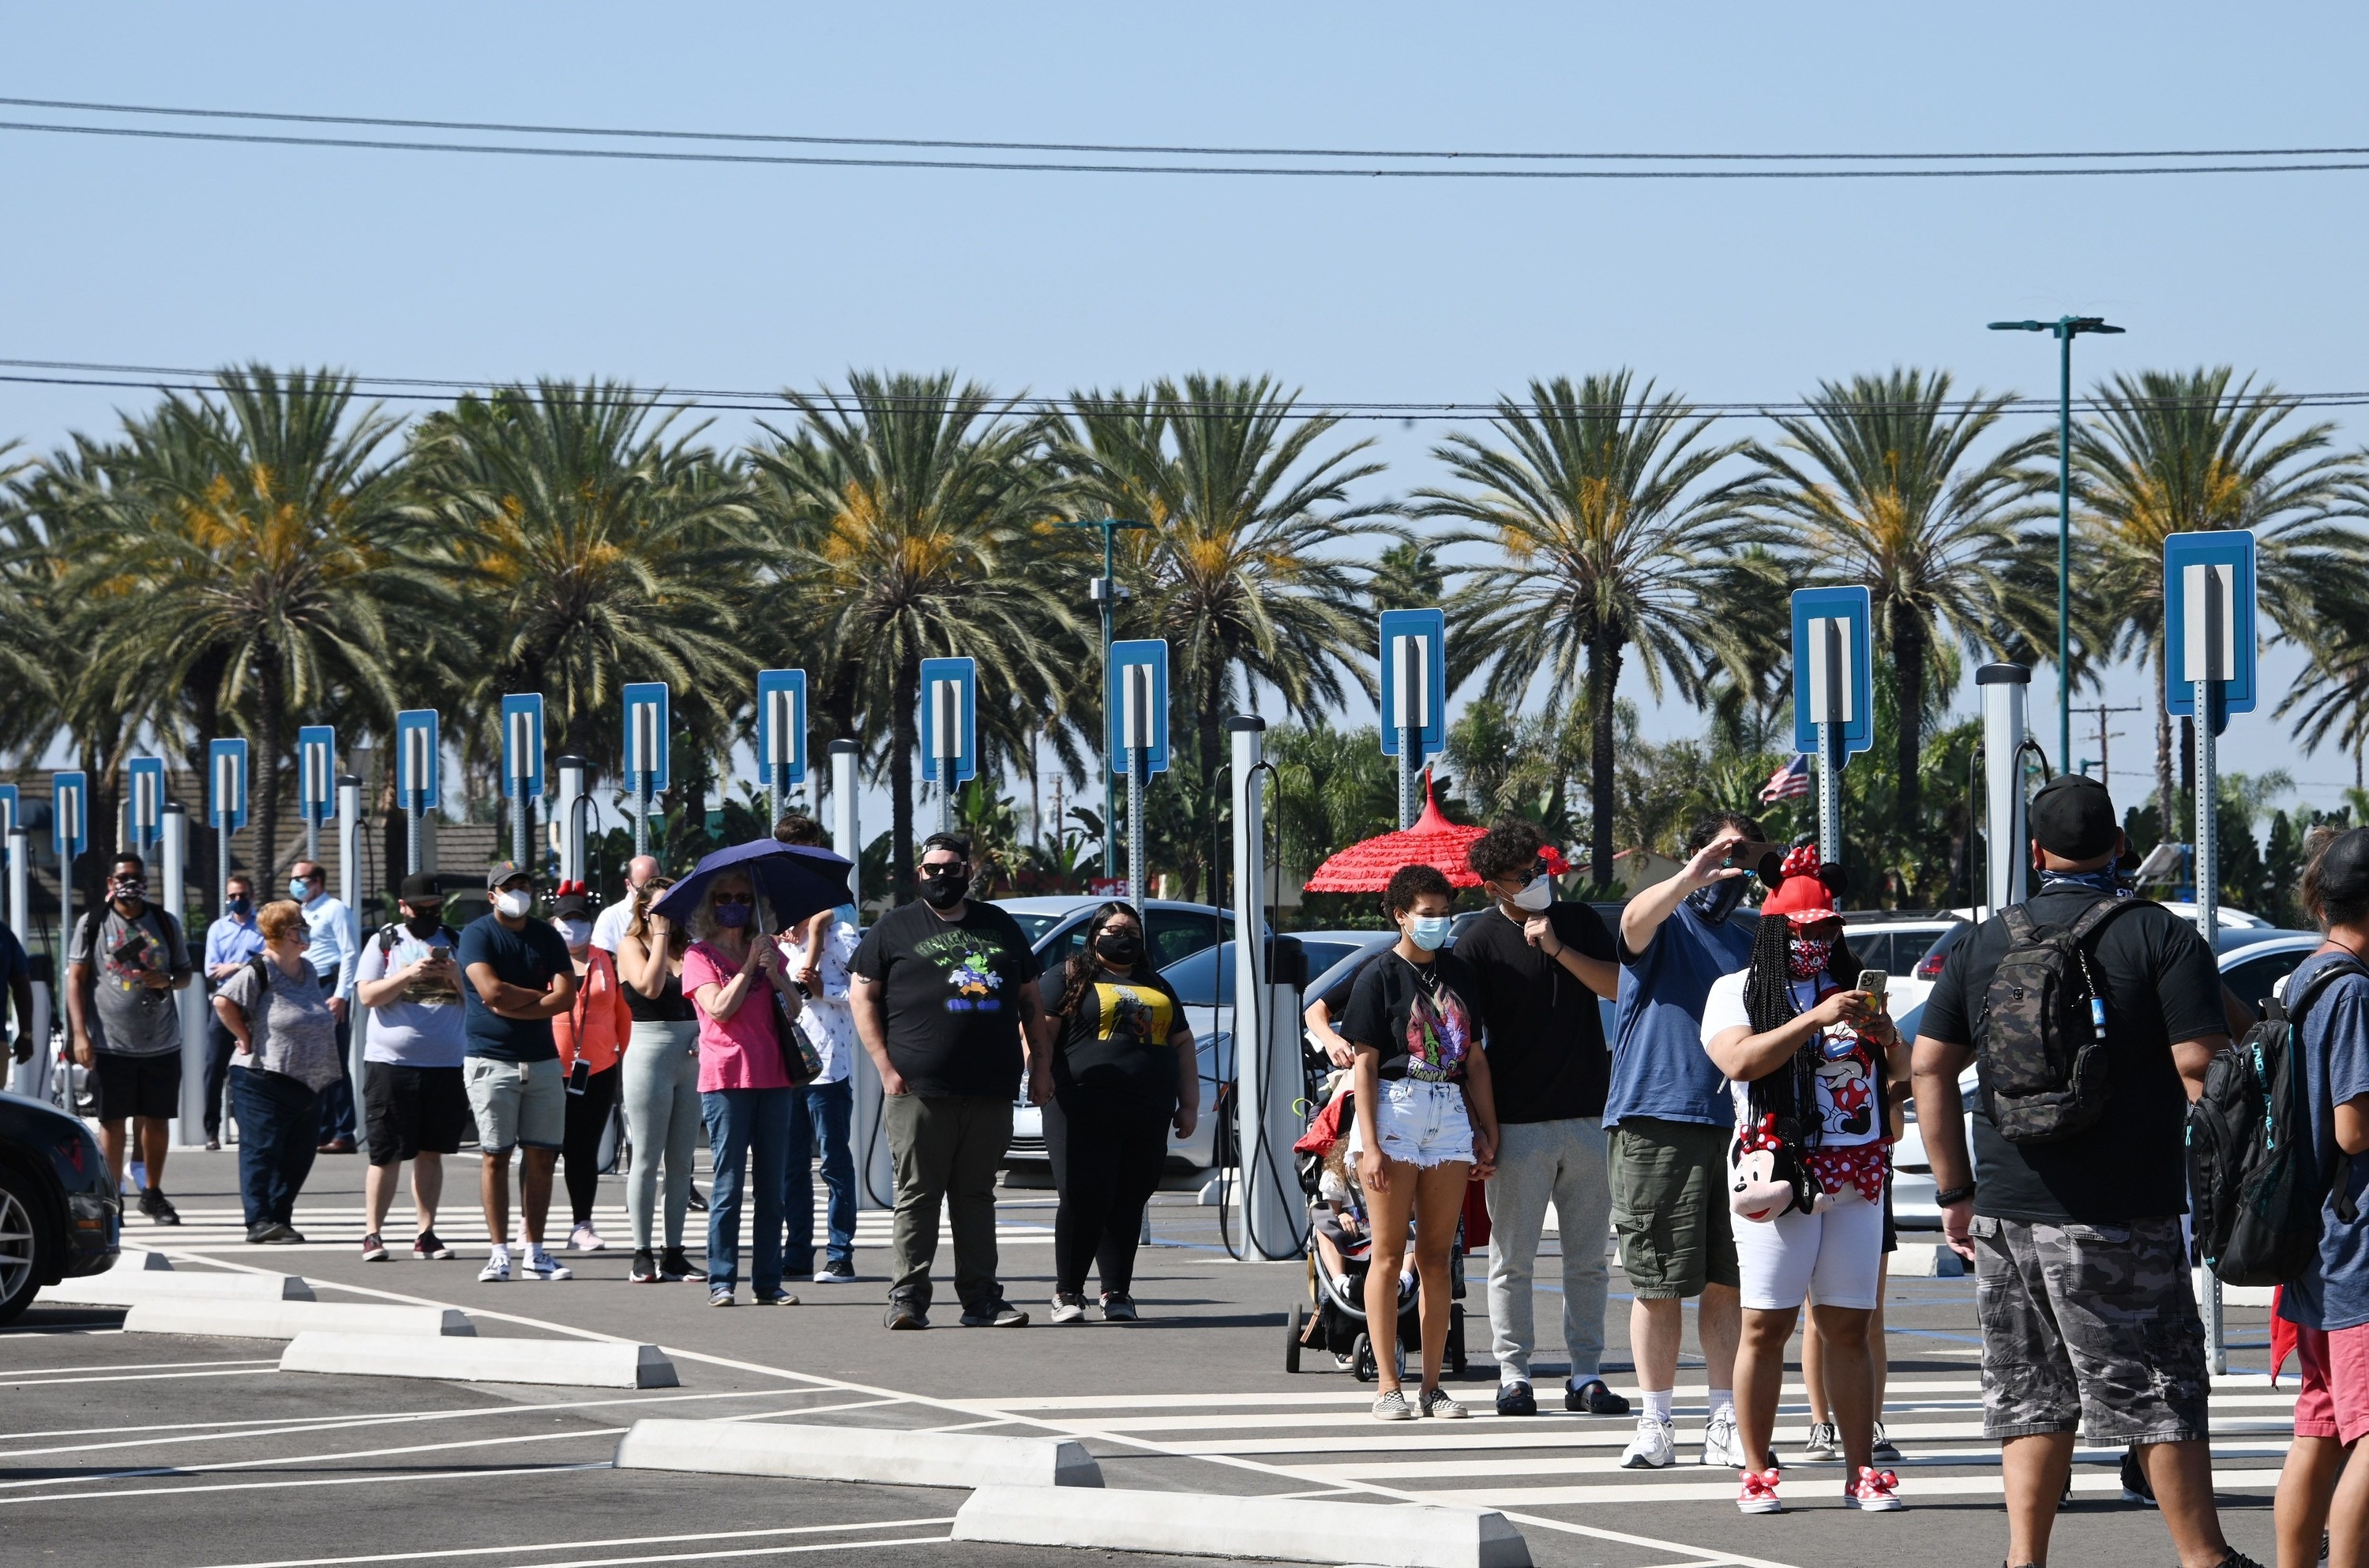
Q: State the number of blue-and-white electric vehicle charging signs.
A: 14